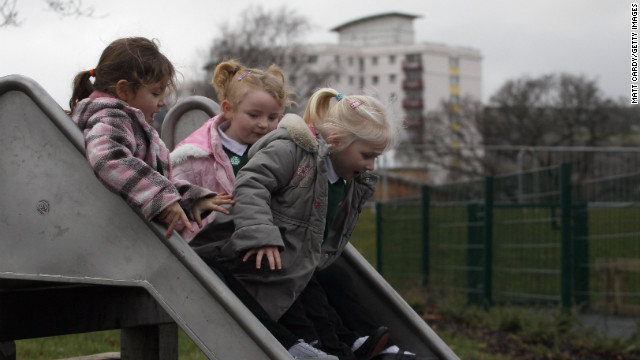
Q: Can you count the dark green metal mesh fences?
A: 1